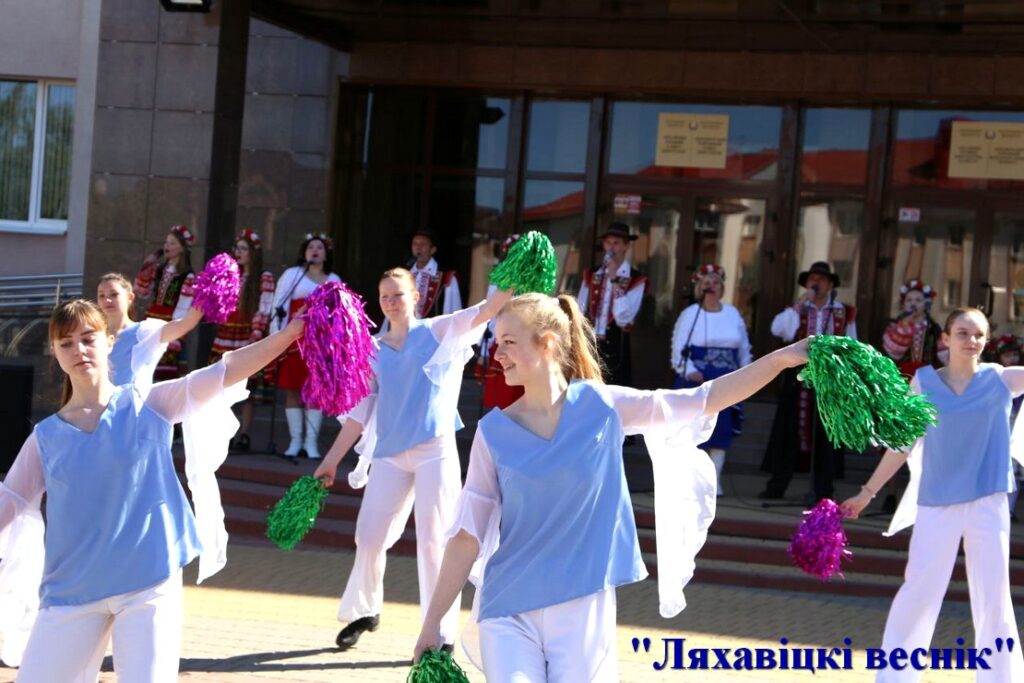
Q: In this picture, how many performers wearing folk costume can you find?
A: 10